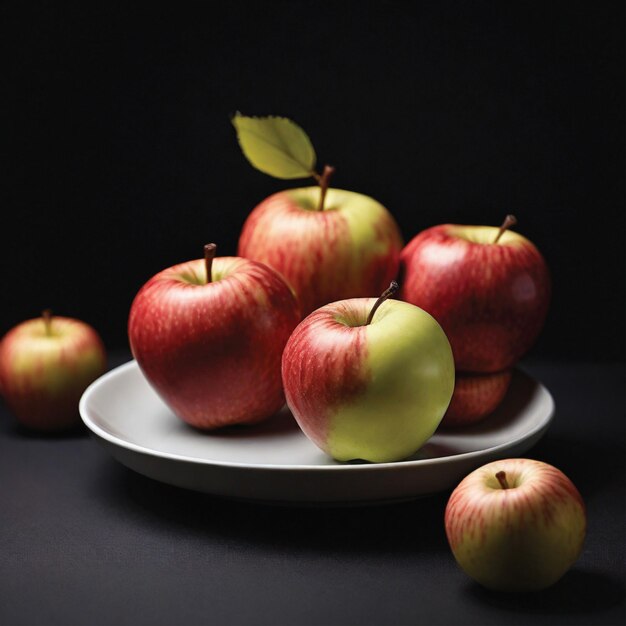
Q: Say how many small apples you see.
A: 2